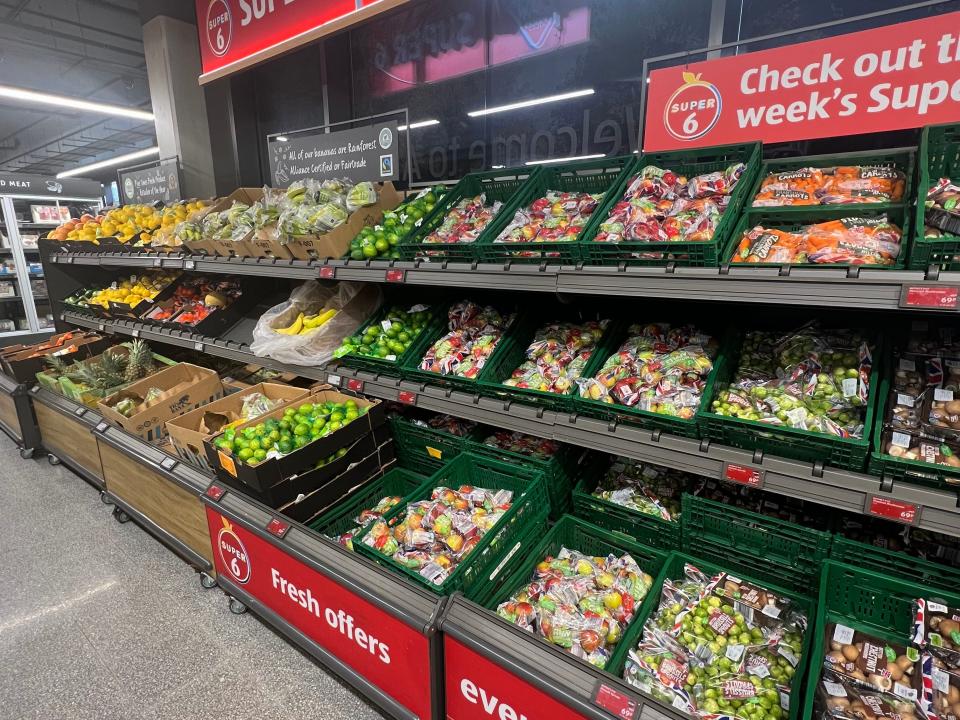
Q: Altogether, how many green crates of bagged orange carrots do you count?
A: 2